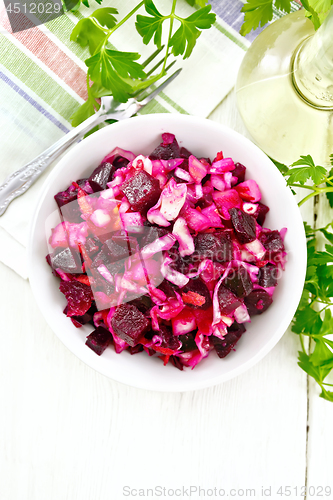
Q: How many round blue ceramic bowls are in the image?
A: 0